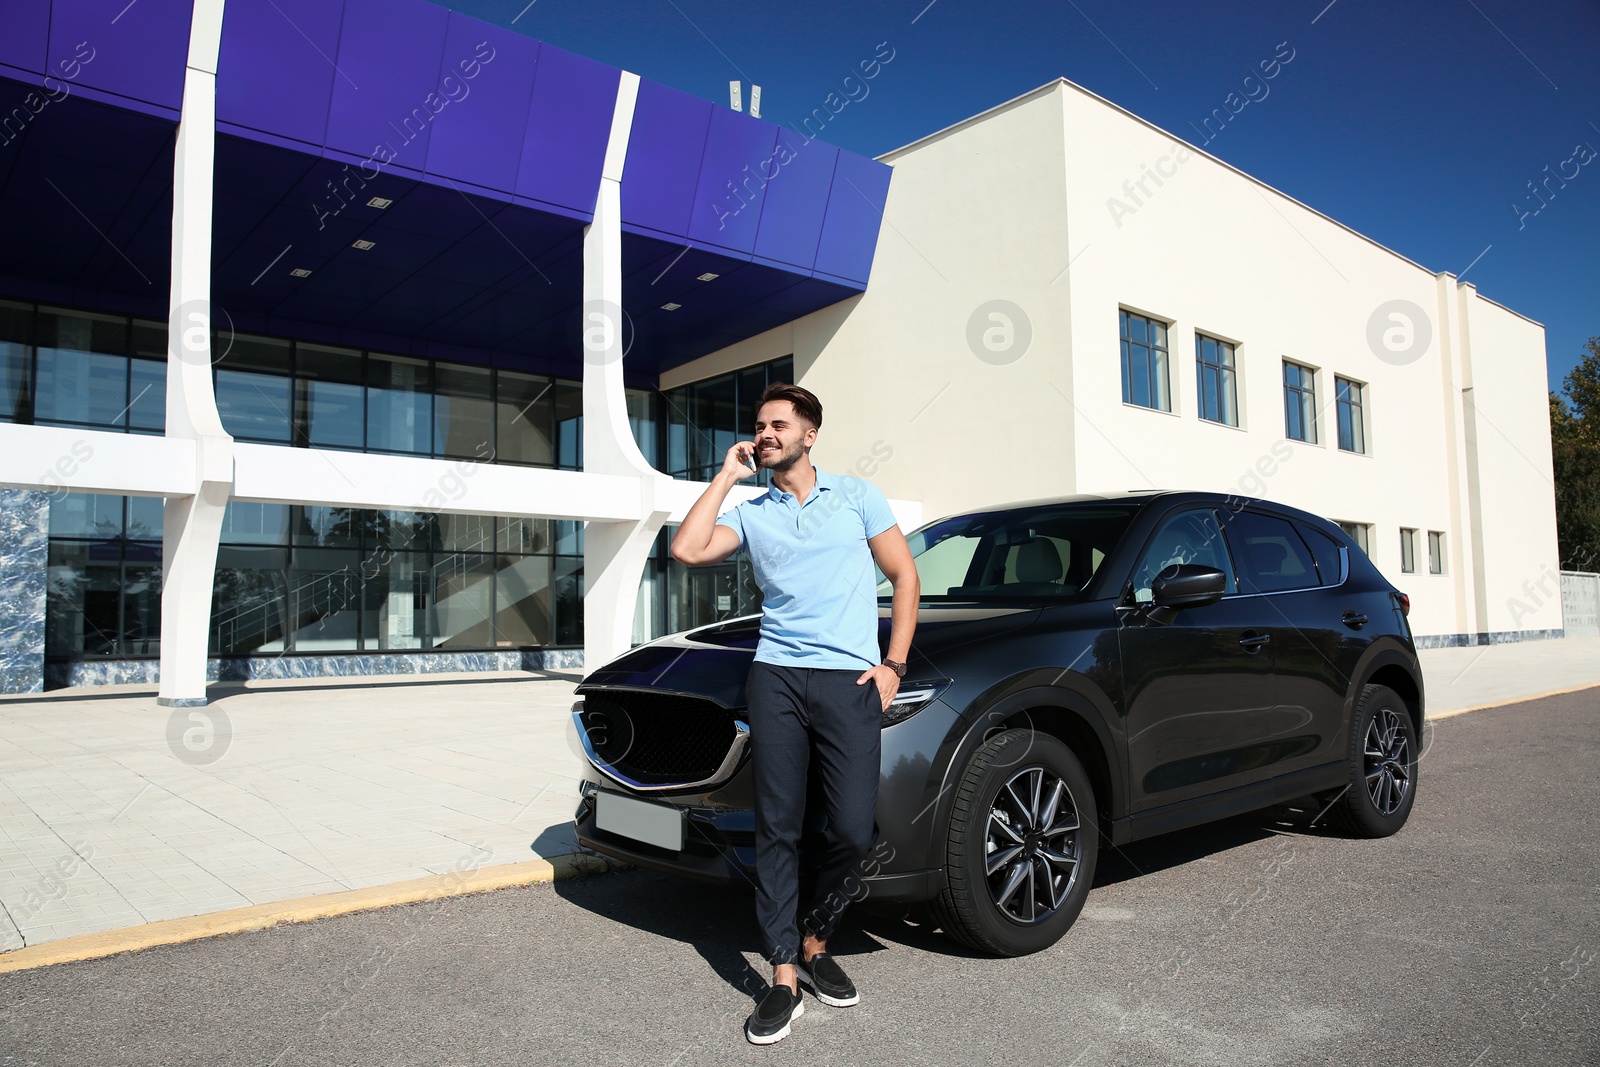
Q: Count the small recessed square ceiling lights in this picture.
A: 5